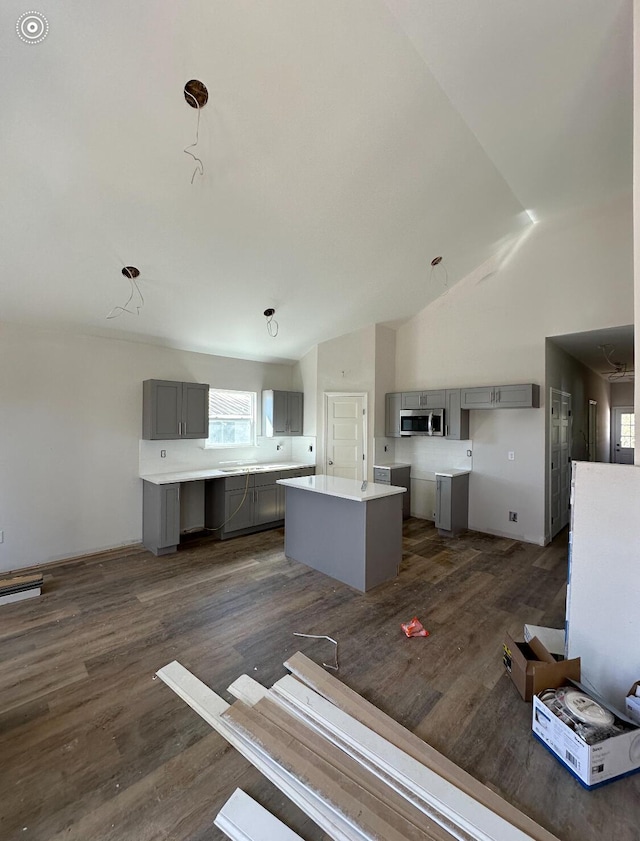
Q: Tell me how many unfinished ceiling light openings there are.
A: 4